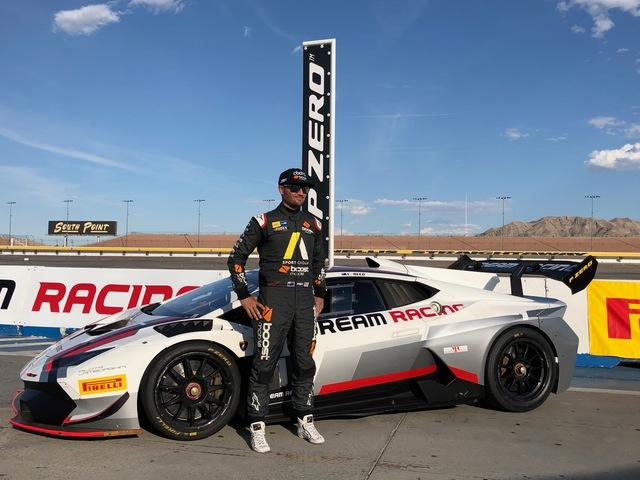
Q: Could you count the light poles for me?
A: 9